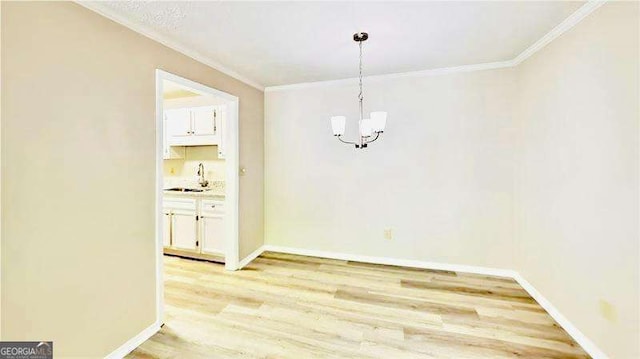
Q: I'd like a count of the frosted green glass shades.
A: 0